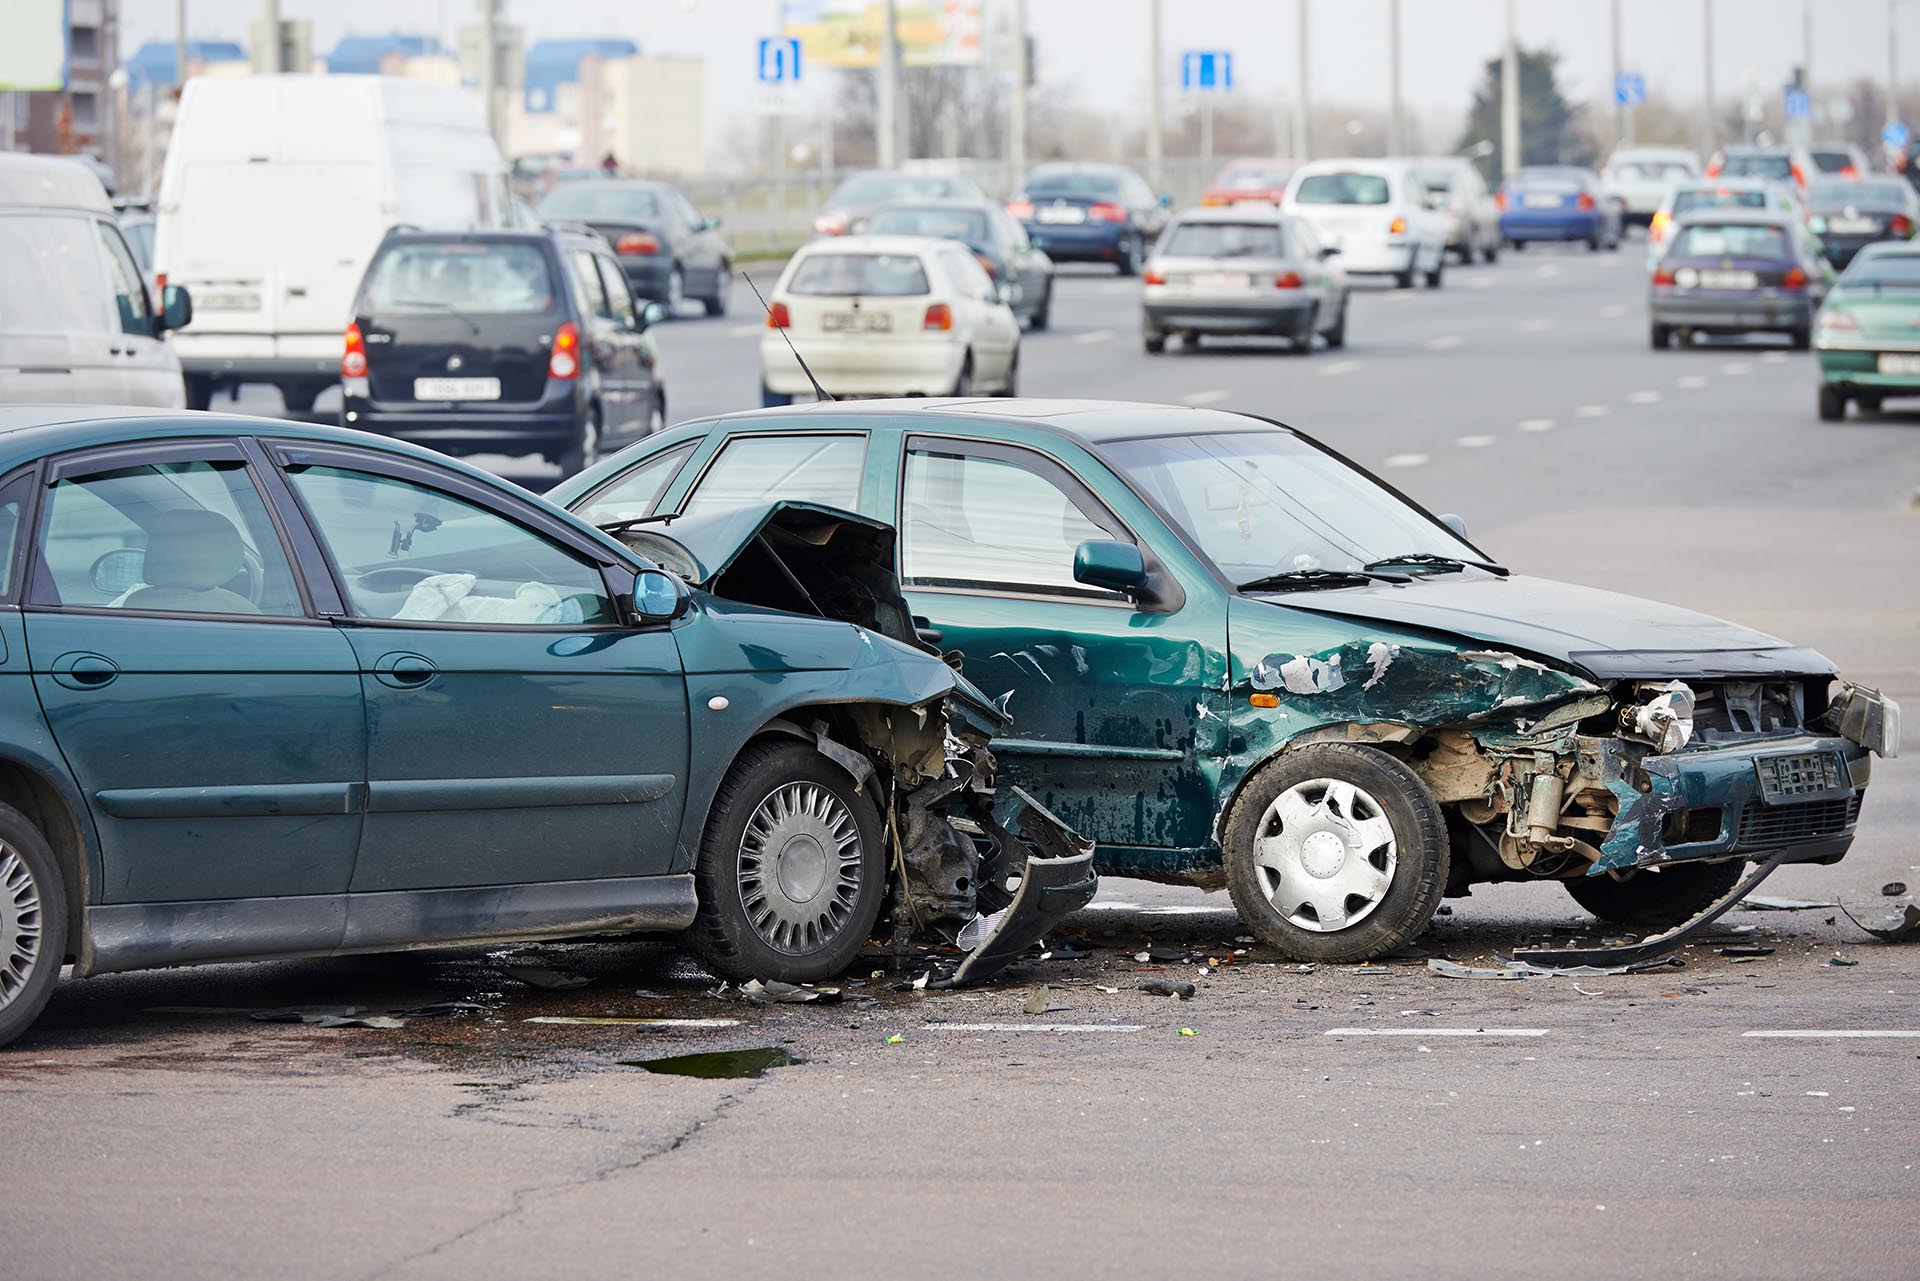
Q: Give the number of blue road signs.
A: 5